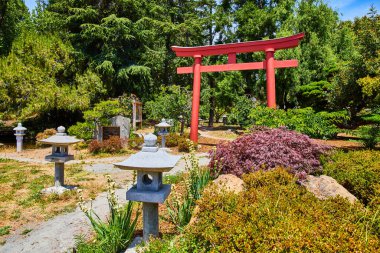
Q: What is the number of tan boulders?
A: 2